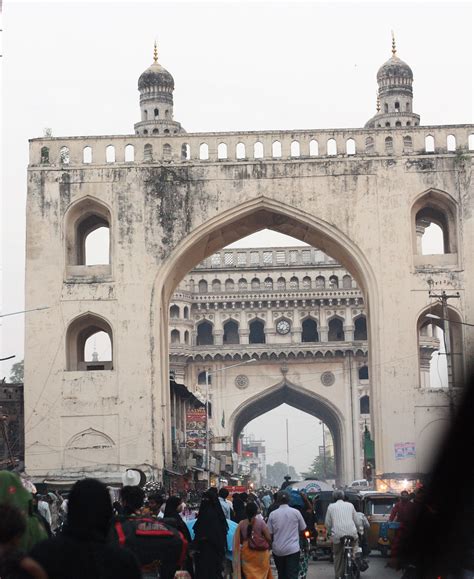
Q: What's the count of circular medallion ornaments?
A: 2